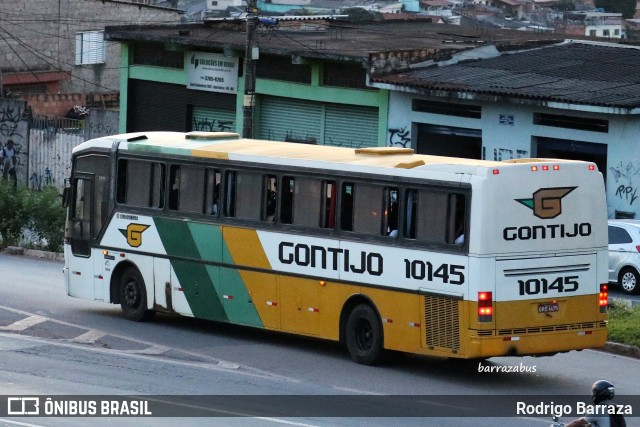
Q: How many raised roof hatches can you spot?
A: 2